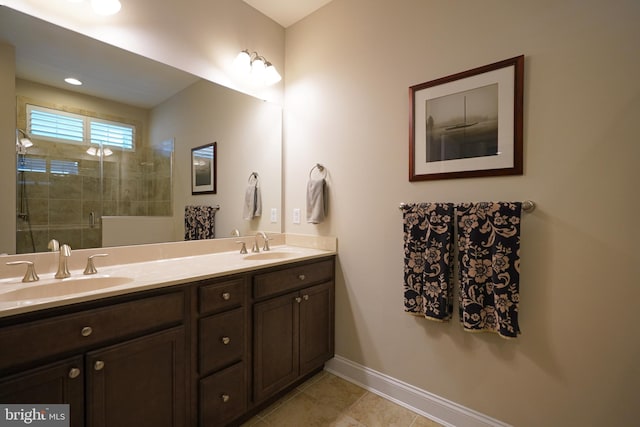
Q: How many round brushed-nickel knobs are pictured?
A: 9